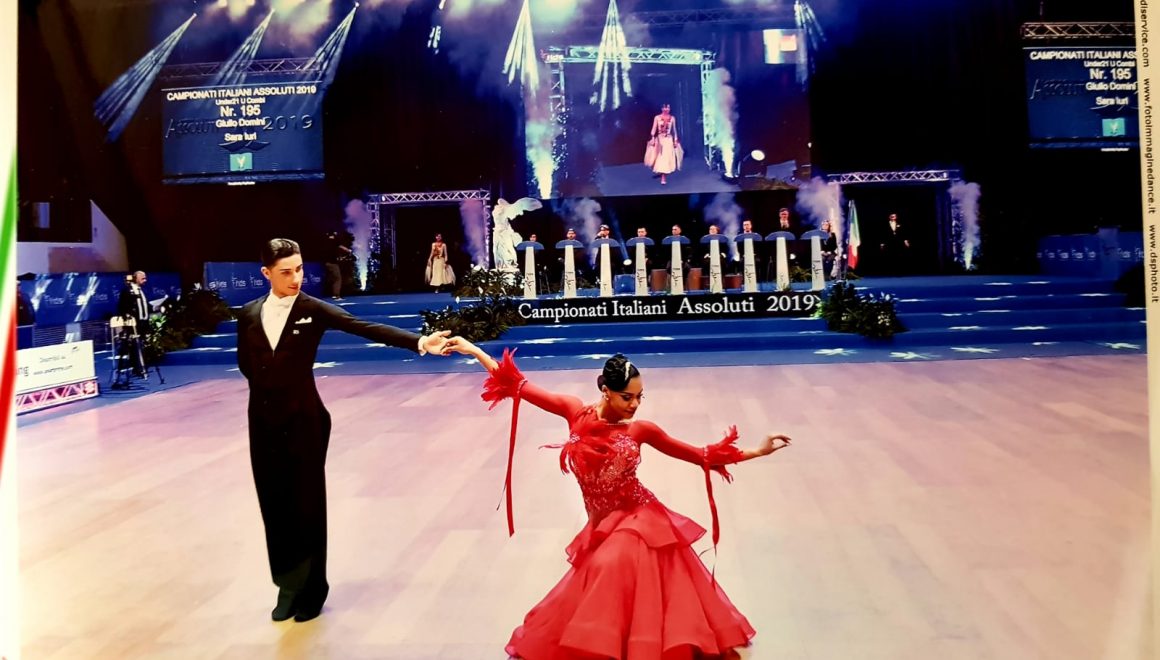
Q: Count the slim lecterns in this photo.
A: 9